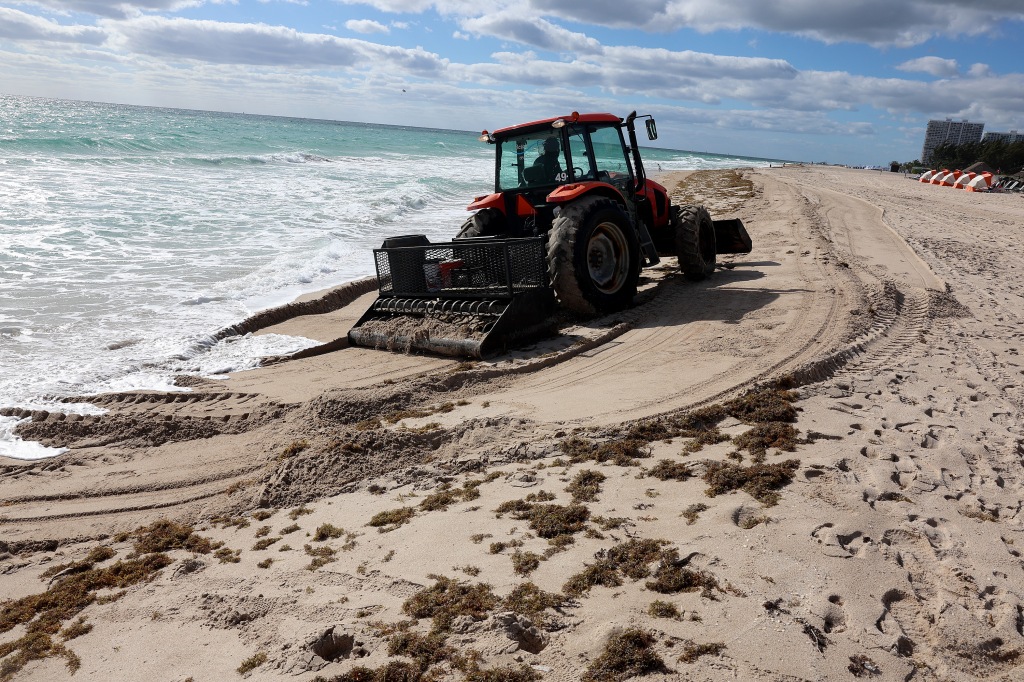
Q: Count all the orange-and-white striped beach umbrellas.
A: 5